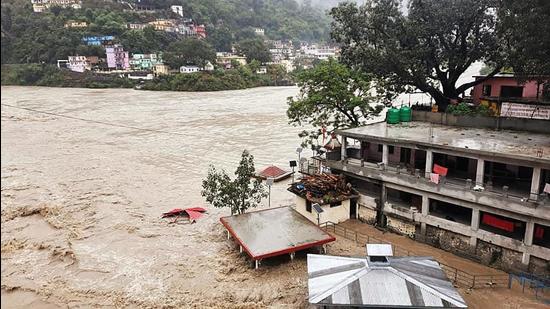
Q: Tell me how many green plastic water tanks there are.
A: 2